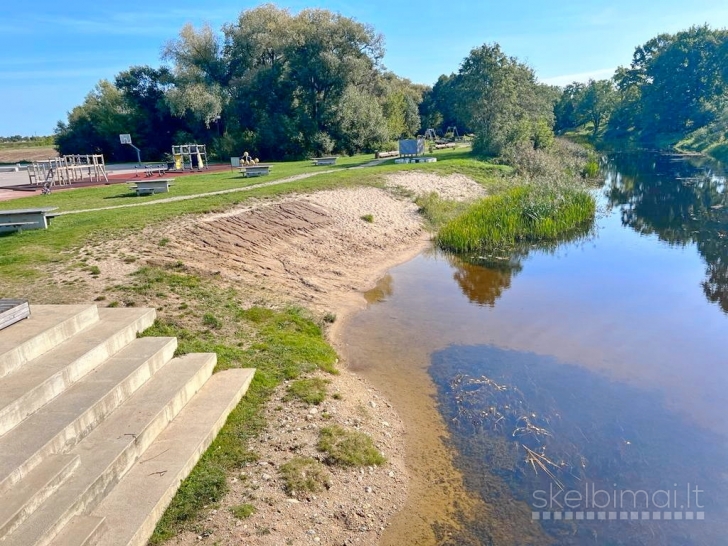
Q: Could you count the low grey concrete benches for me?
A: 4